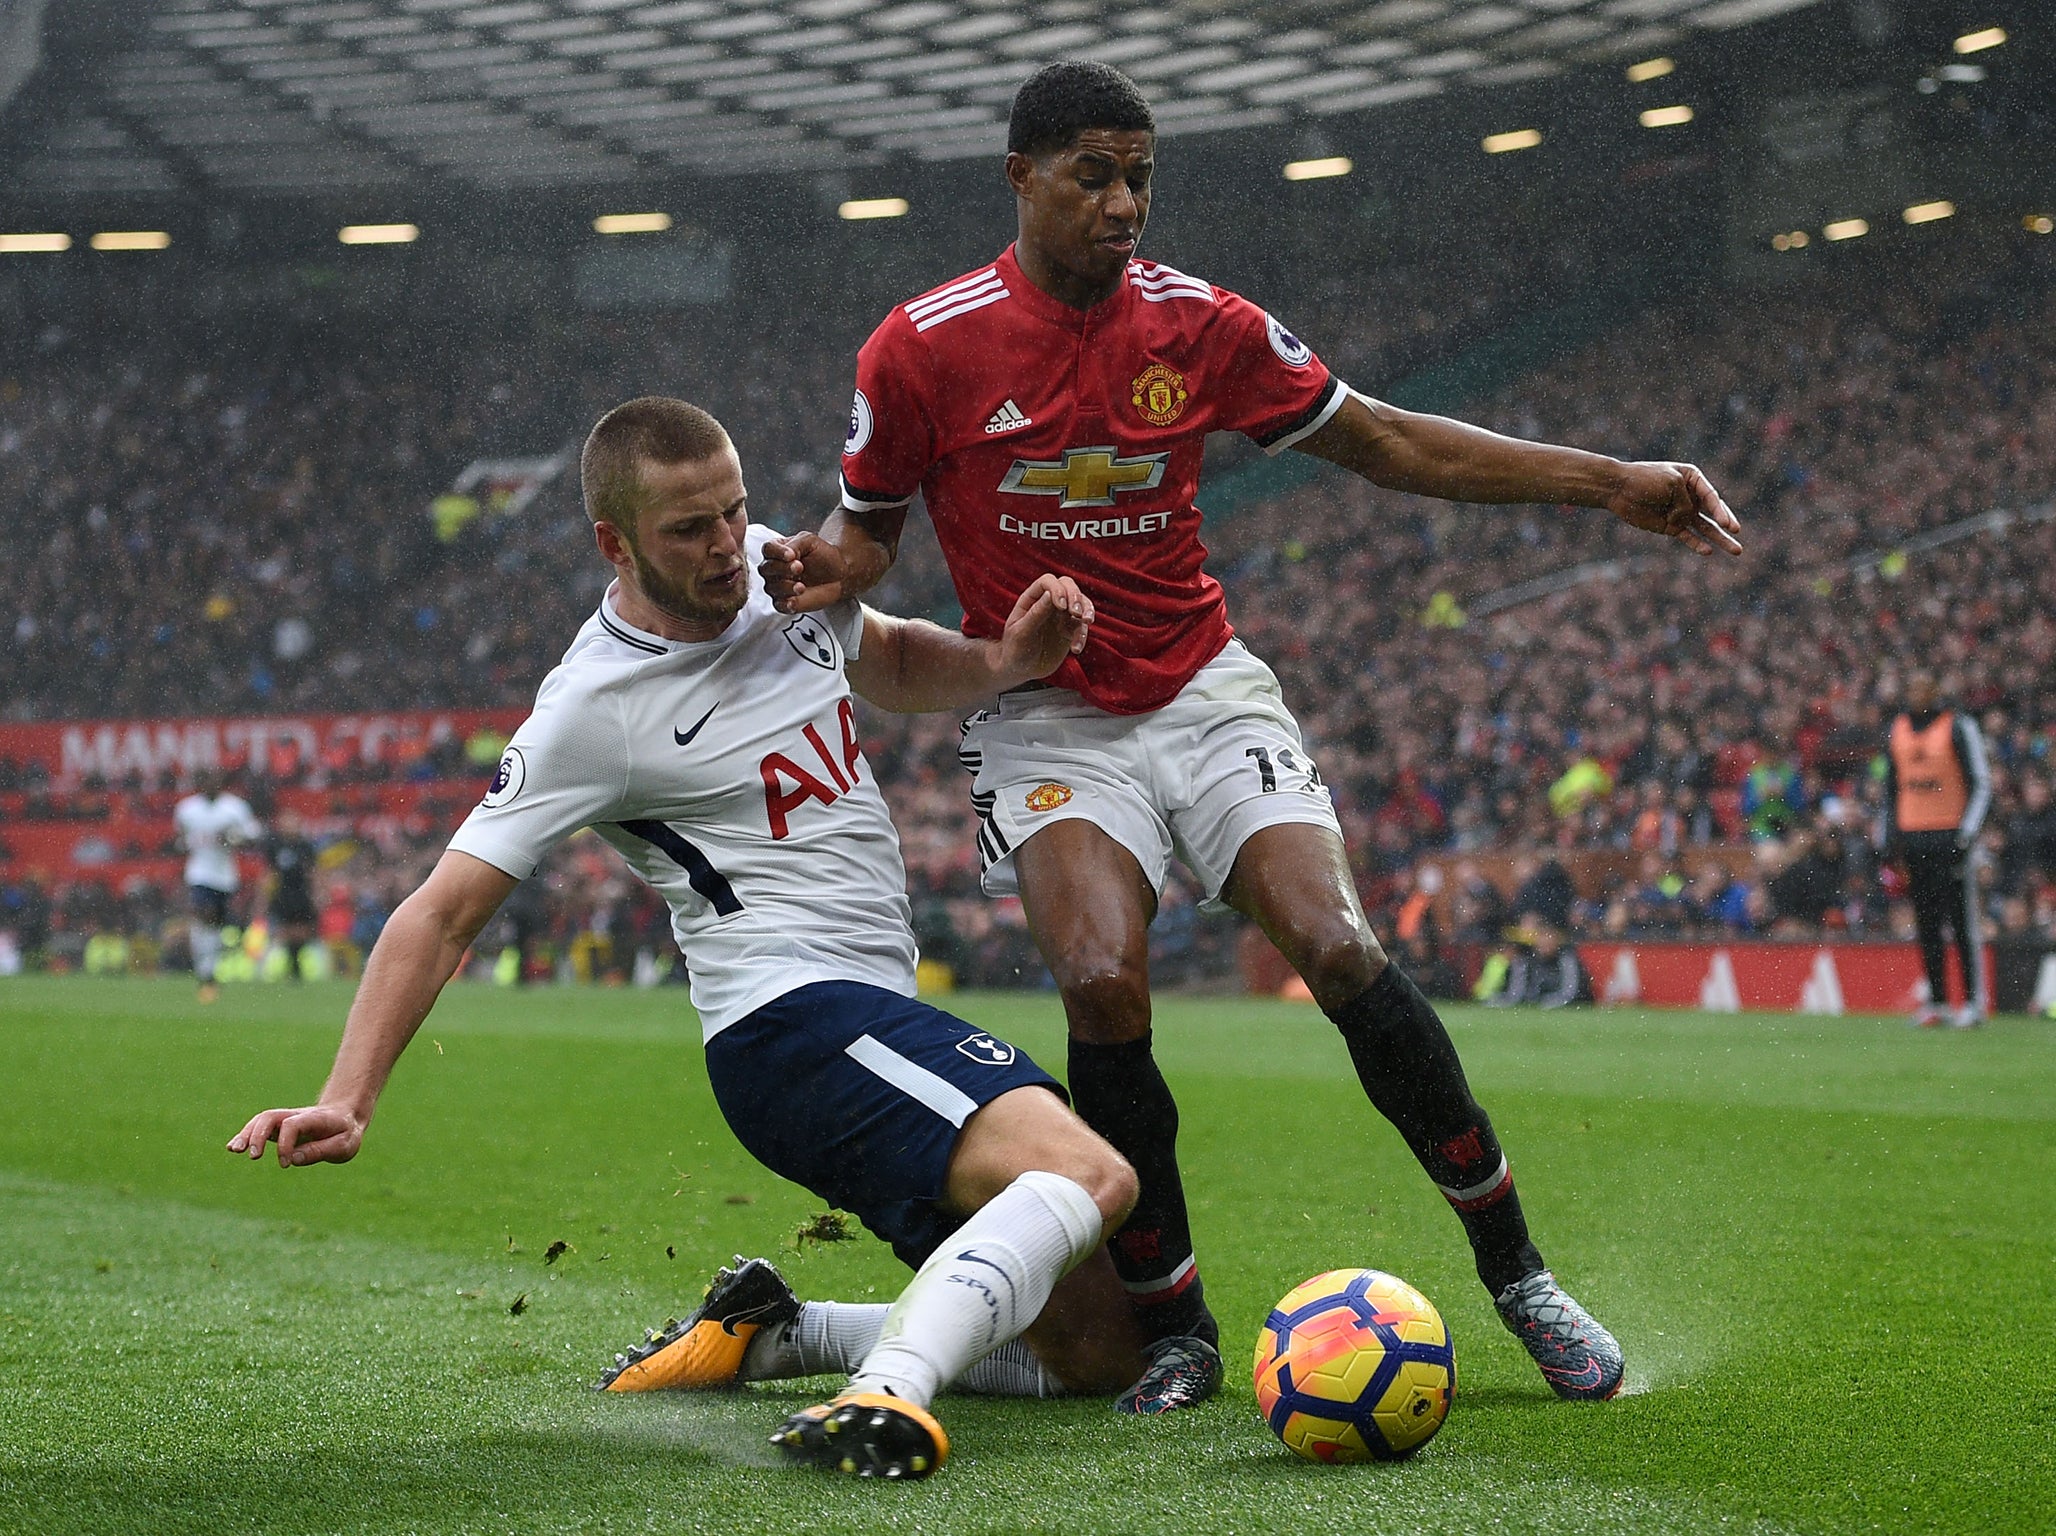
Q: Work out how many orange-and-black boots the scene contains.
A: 2